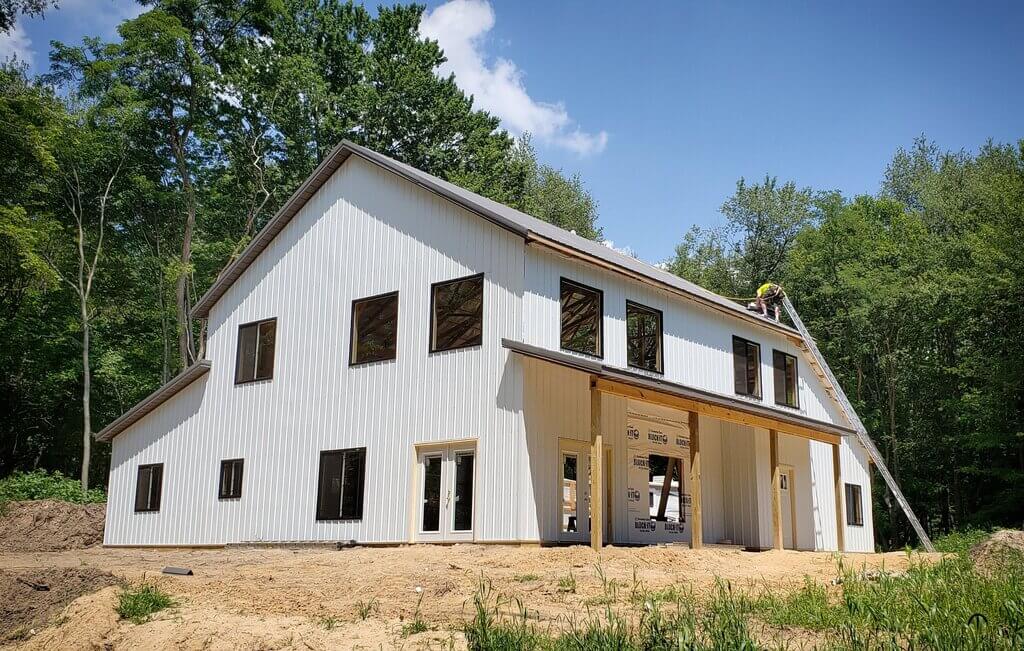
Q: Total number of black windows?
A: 11